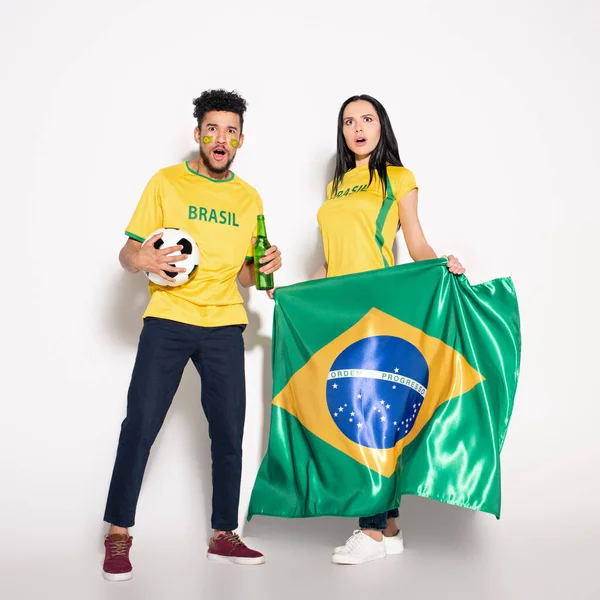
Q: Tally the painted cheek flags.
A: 2